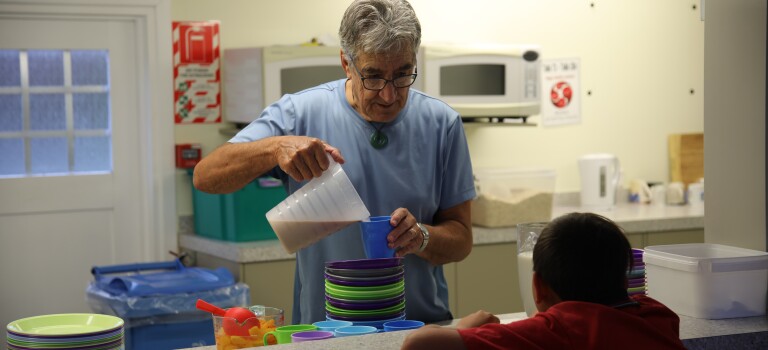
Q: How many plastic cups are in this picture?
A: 6